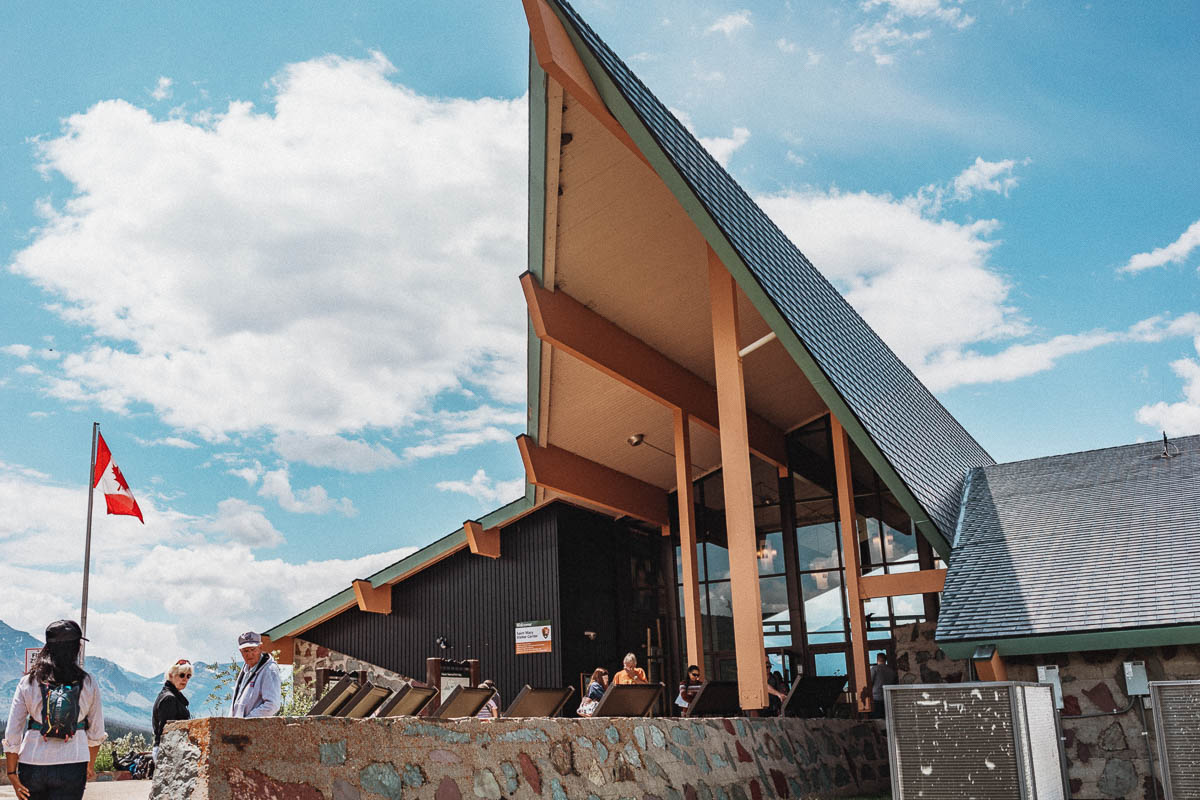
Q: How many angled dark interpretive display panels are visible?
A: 8